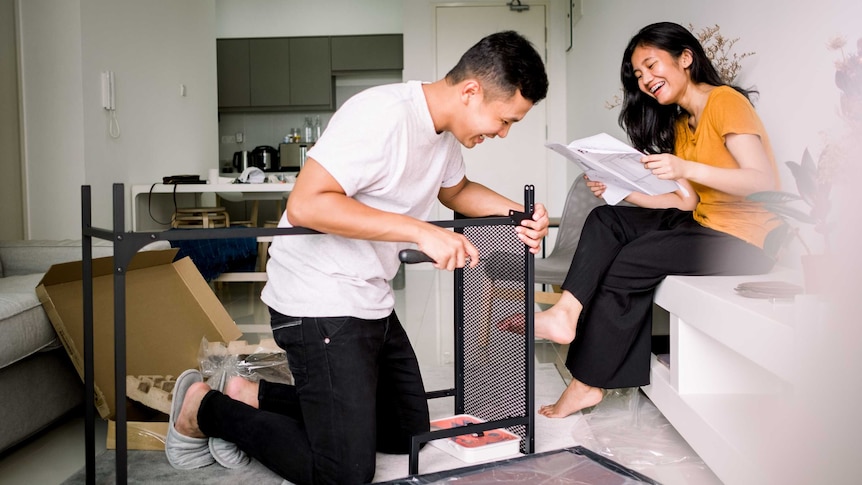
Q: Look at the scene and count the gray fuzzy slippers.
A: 2